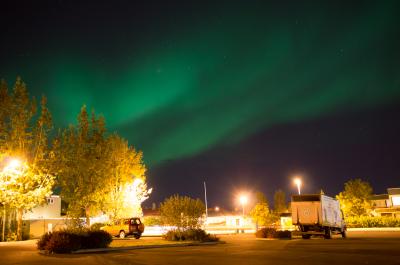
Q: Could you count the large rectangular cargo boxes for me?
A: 1